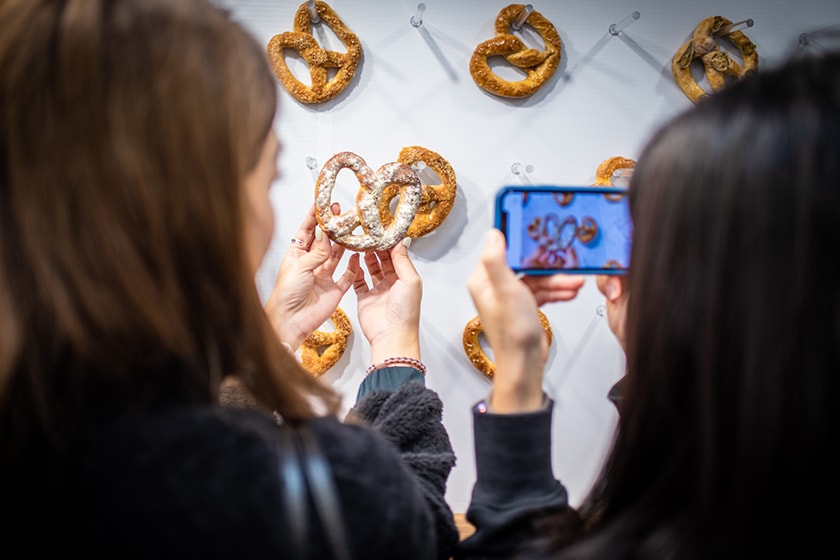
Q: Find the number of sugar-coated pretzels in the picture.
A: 1